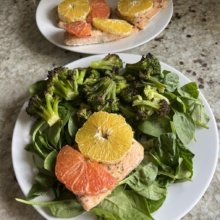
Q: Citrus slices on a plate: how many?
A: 7